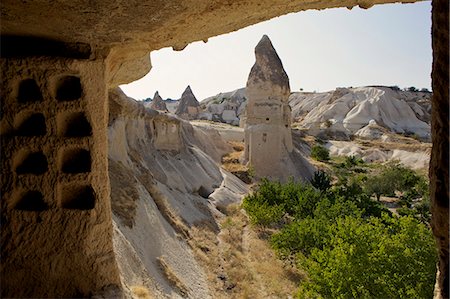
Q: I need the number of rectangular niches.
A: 8